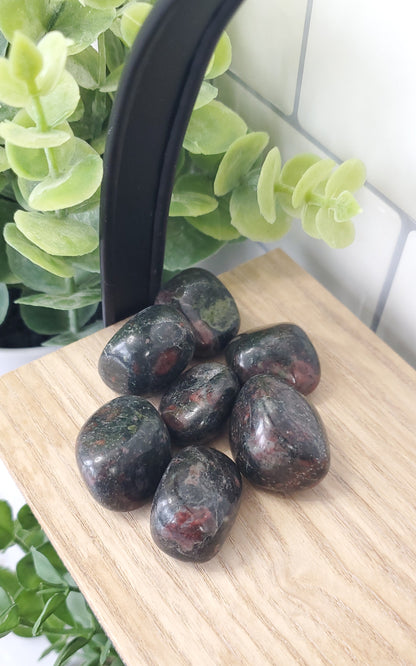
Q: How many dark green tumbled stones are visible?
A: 7